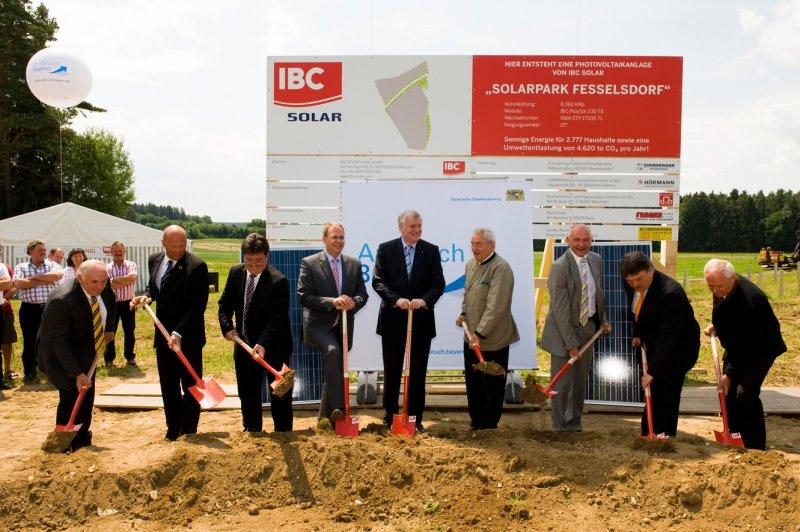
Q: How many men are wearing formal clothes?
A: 9